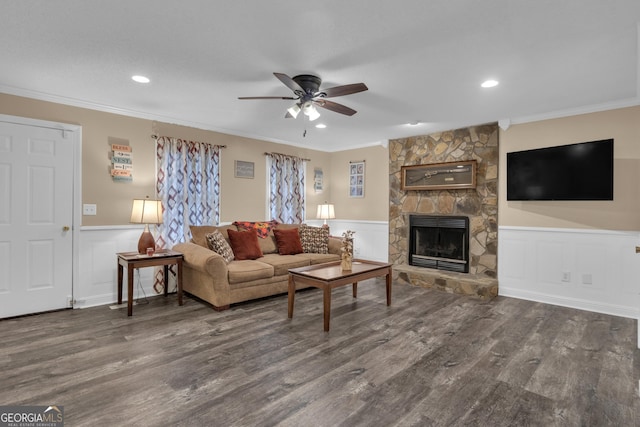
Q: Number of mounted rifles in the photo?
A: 1